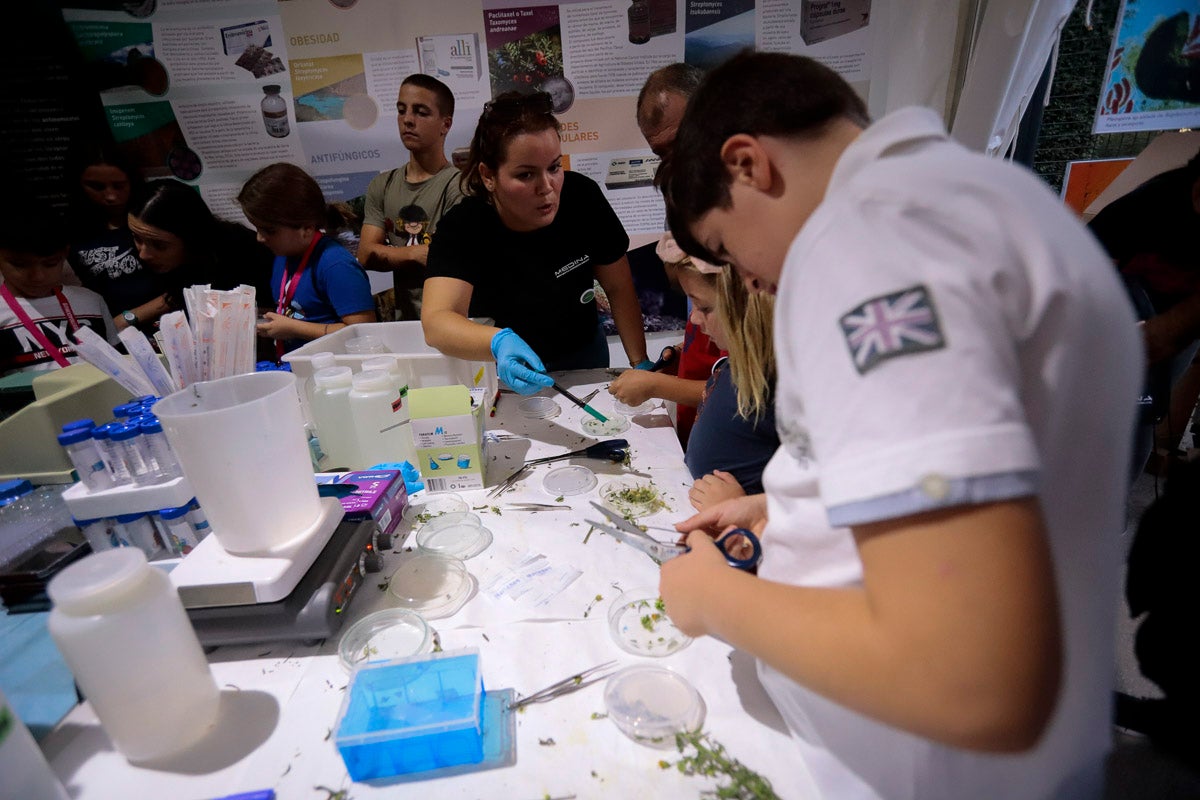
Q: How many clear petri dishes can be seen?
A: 11